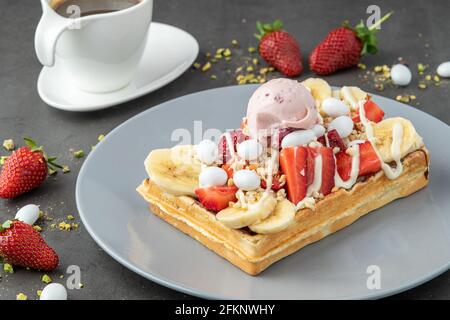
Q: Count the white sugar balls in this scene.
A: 12